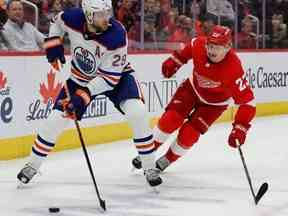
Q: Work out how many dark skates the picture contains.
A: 4